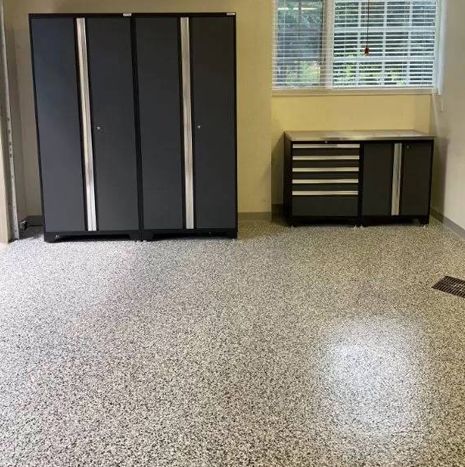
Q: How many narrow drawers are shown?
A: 4